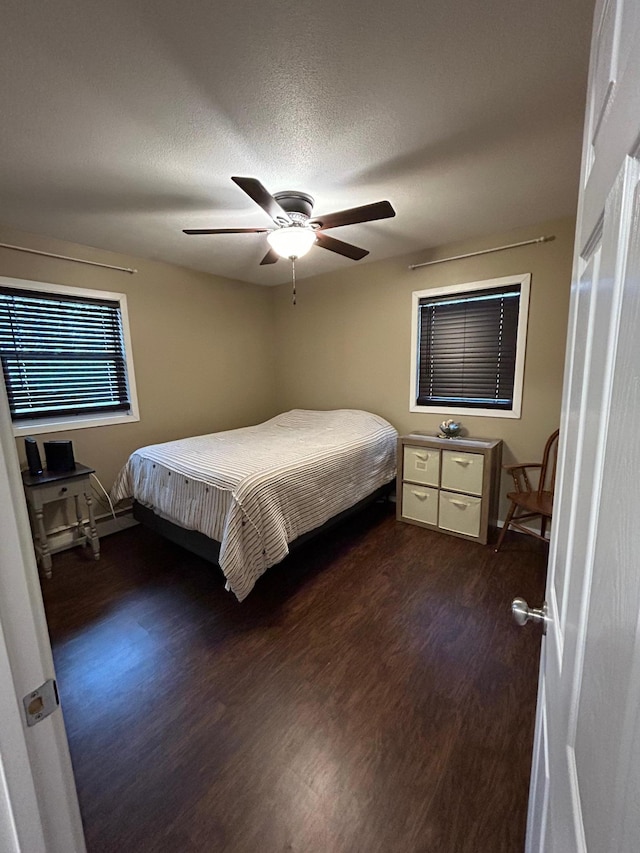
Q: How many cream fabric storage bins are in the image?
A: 4